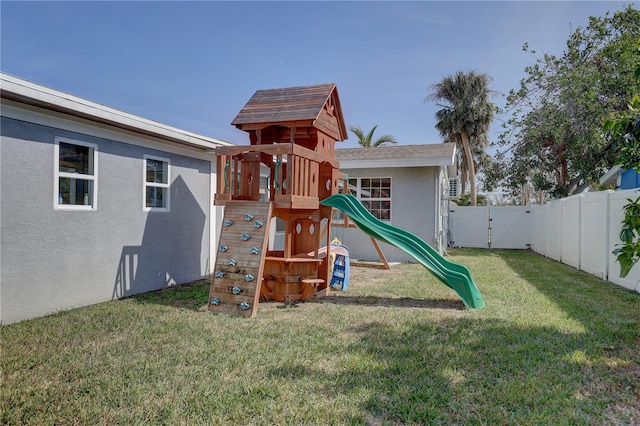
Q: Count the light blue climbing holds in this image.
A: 12